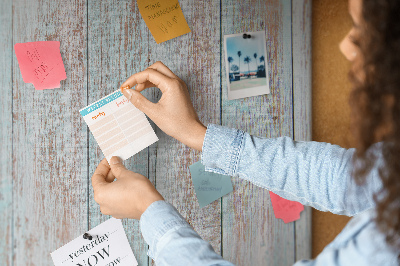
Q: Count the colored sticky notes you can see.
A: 4